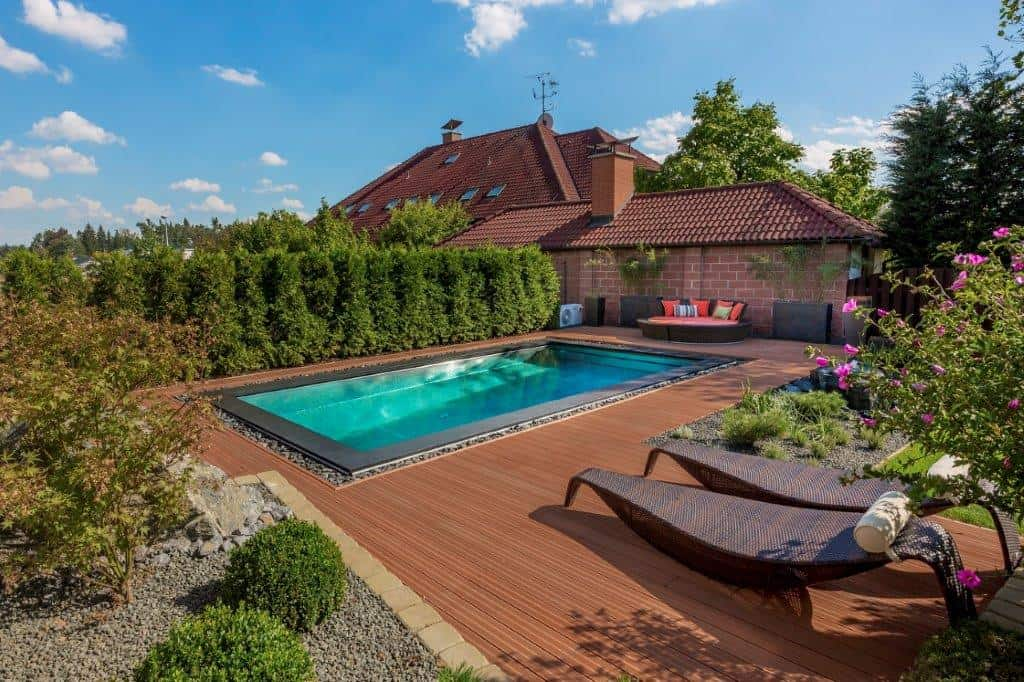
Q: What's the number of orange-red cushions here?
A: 4